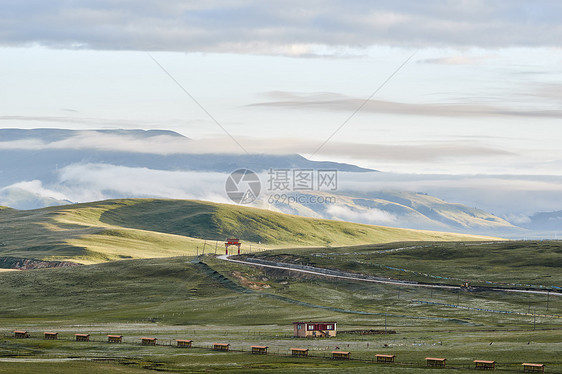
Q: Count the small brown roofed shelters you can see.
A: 14